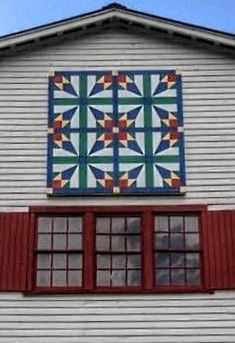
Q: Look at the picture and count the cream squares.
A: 9